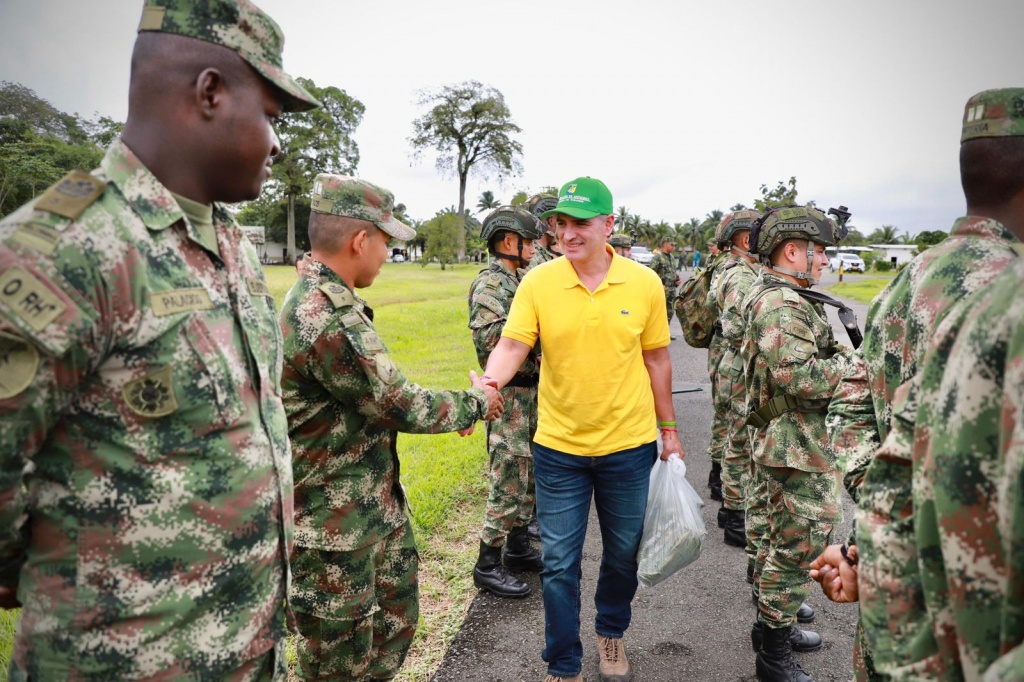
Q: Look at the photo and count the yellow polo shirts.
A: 1